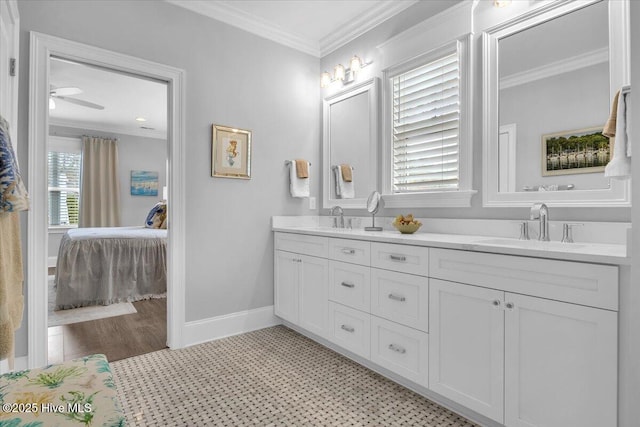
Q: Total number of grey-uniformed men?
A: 0